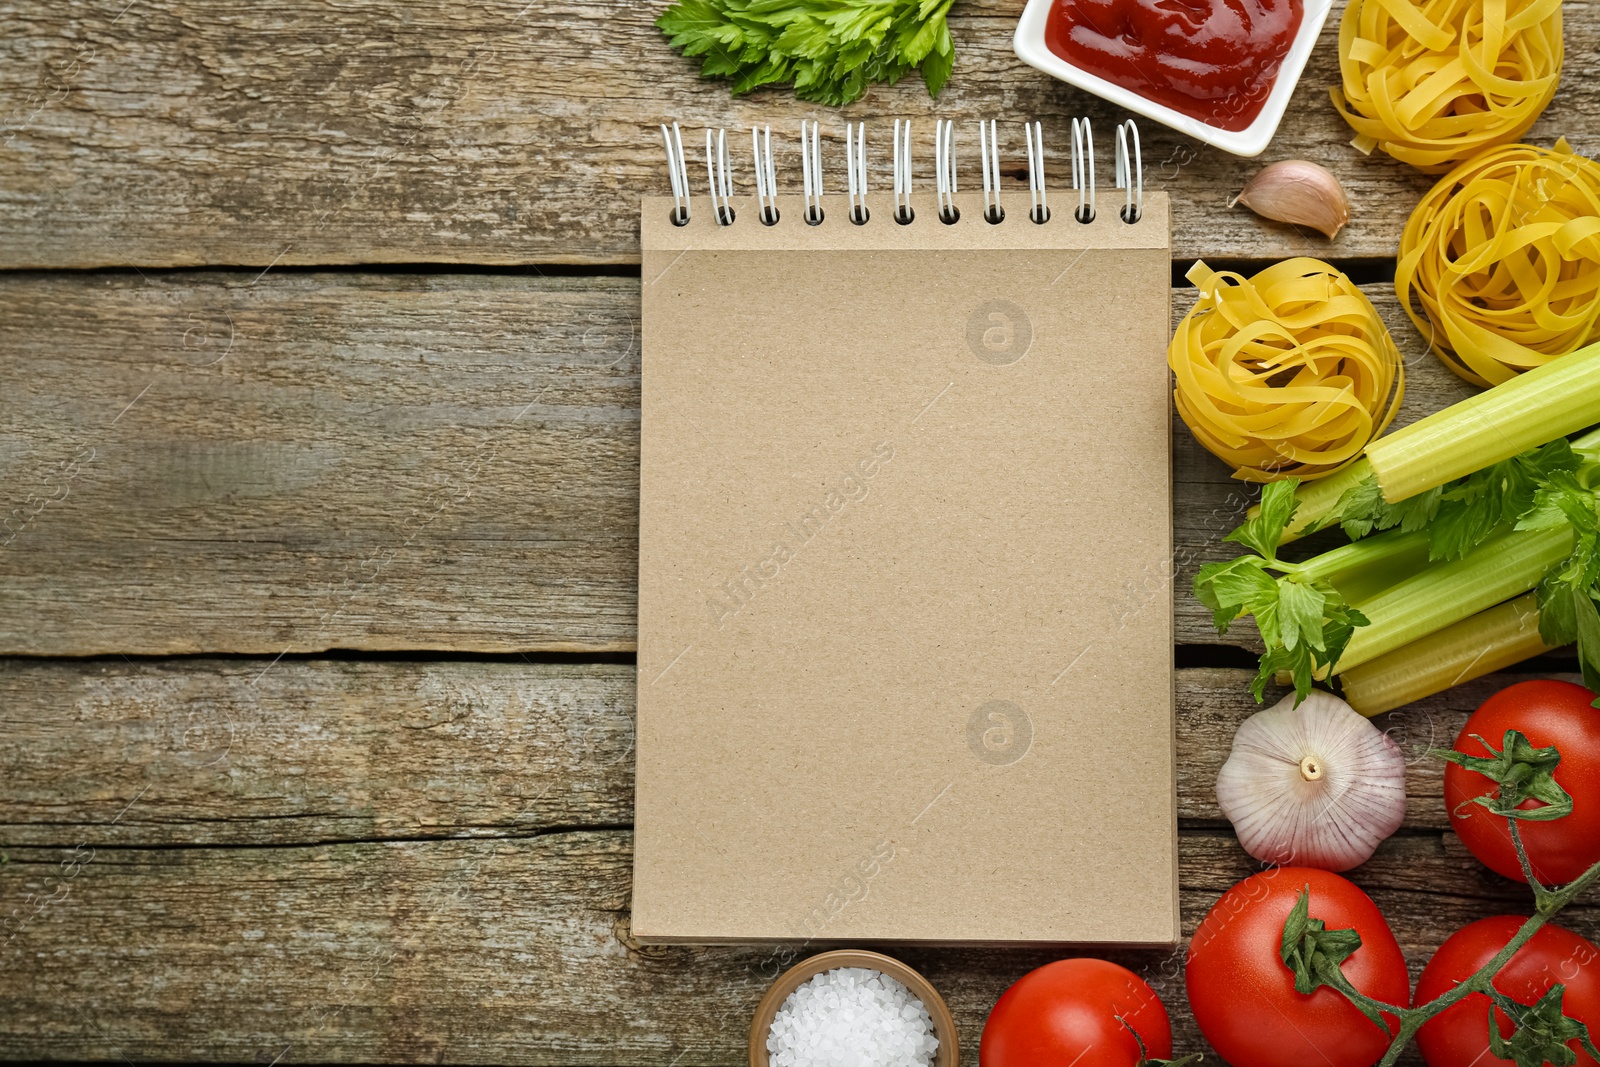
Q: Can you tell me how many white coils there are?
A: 11